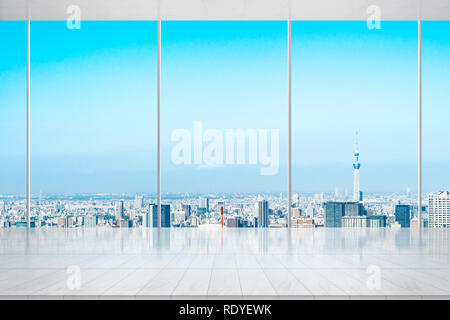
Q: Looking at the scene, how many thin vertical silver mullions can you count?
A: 4